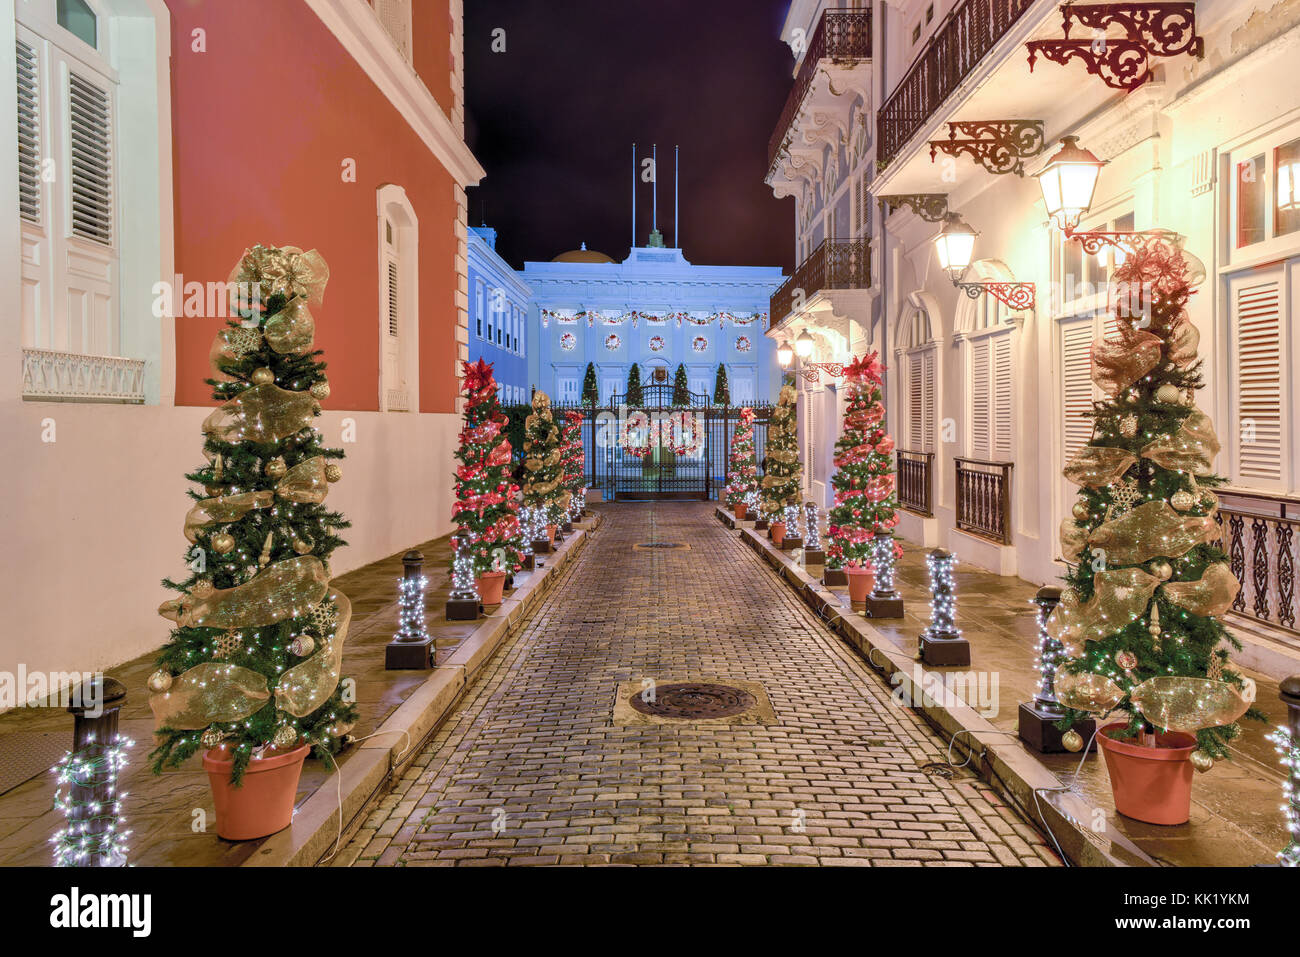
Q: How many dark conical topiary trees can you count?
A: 4